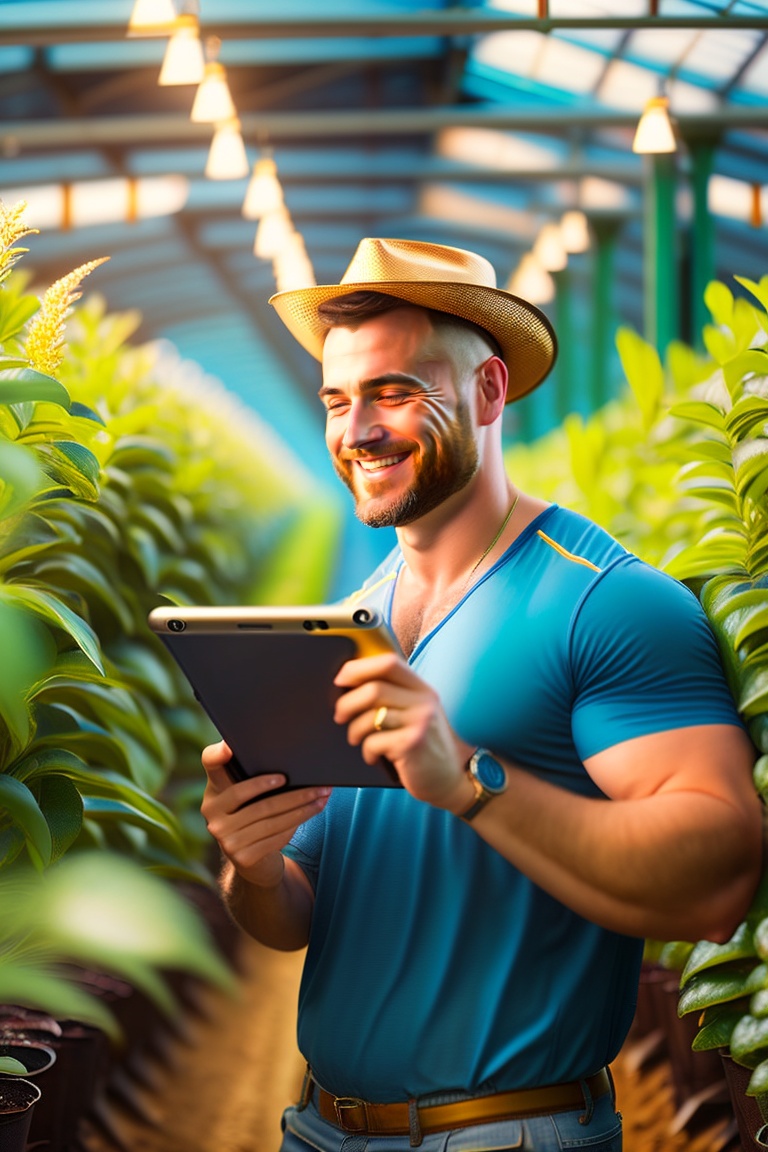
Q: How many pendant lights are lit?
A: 11